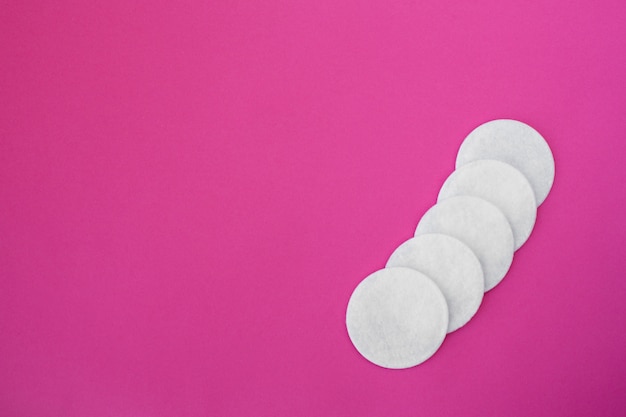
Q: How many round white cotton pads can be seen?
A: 5